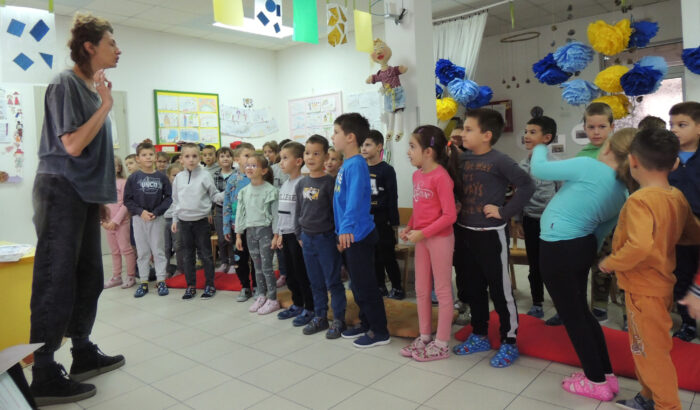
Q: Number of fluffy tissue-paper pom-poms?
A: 15